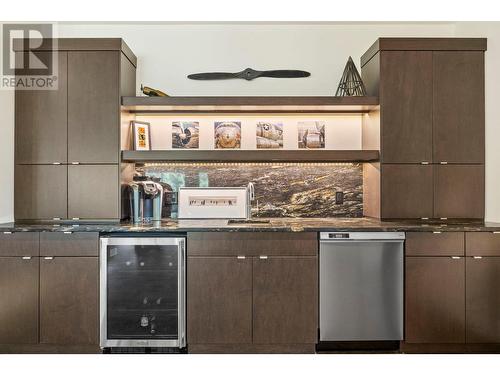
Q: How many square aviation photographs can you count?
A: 4